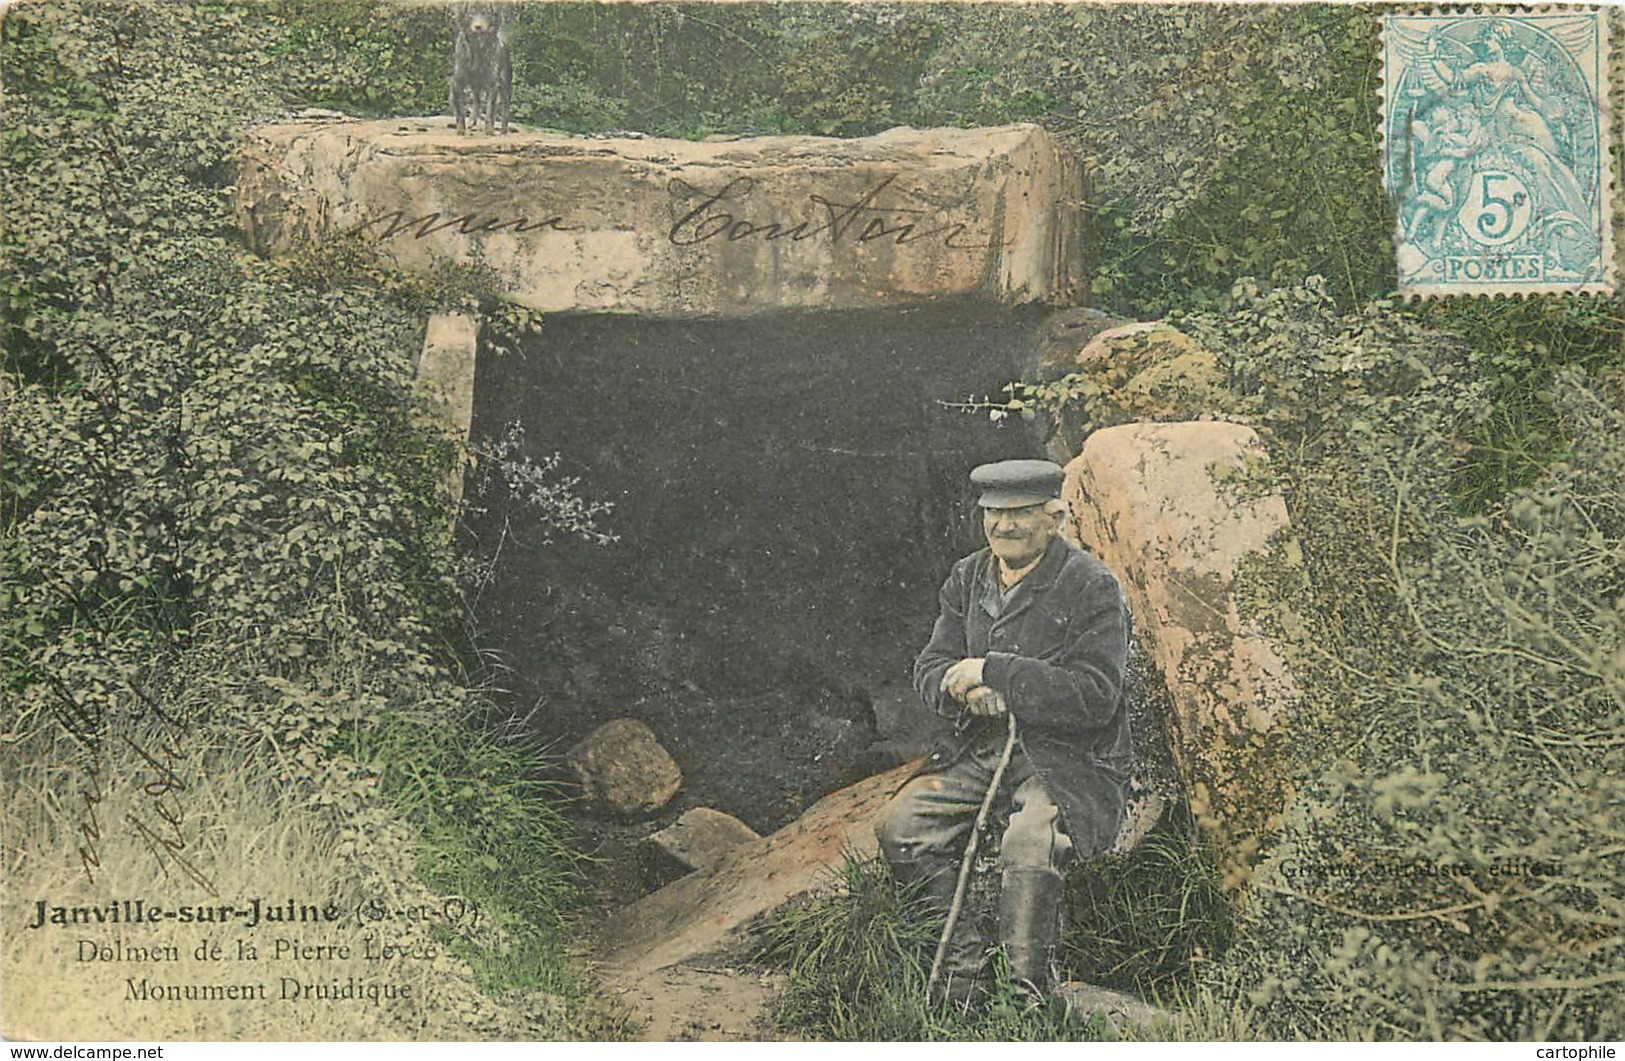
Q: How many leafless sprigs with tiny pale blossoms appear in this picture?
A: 1